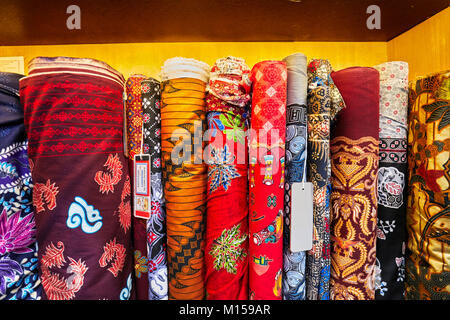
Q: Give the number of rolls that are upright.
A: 12